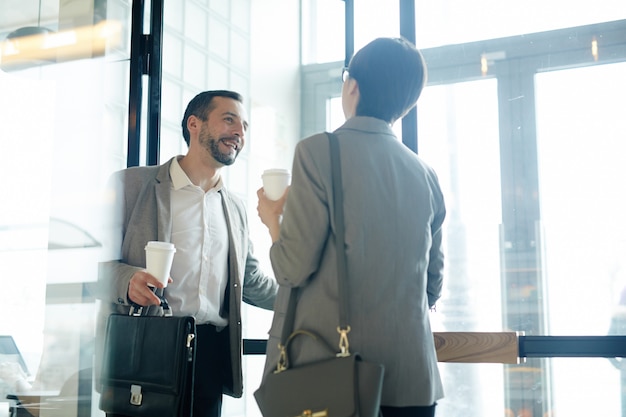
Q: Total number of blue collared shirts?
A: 0